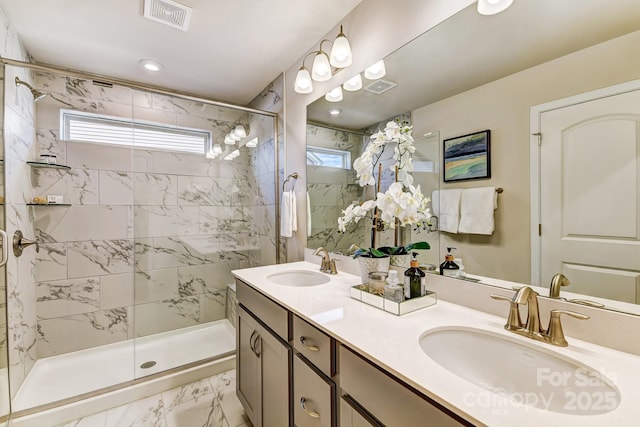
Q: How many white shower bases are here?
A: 1